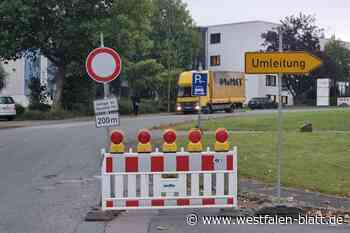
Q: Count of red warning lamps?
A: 5